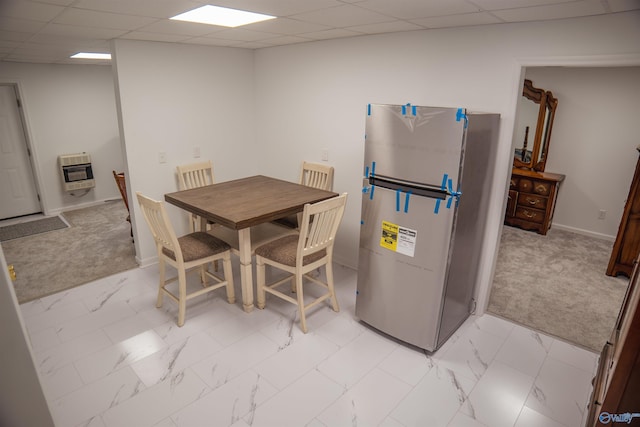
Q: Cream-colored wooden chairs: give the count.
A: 4